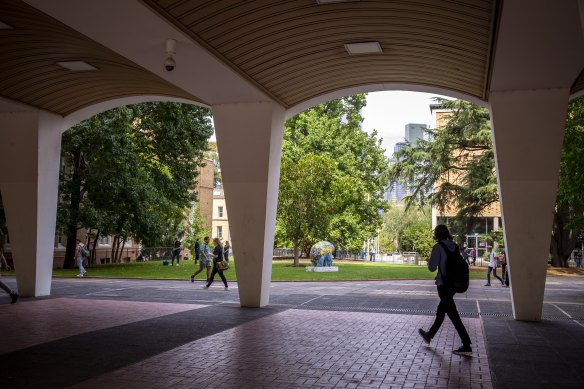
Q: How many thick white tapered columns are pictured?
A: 3